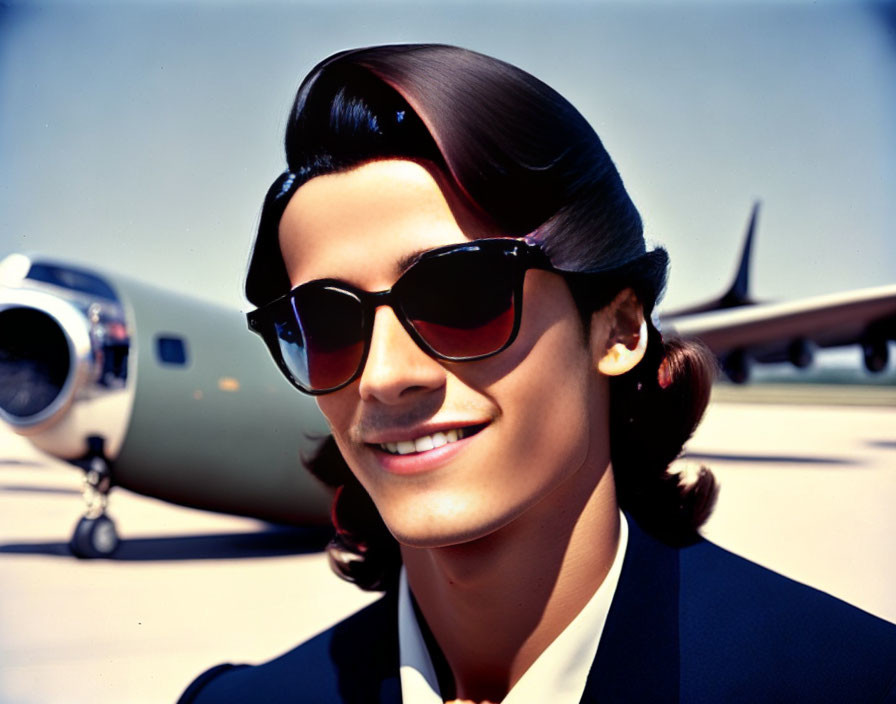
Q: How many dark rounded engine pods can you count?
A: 3